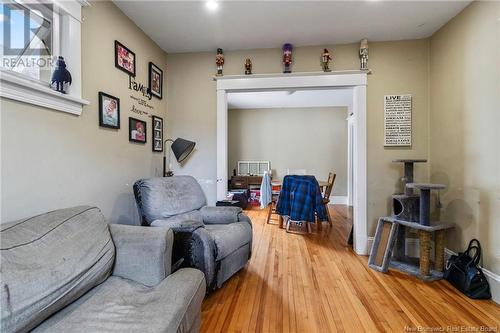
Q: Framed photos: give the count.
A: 5